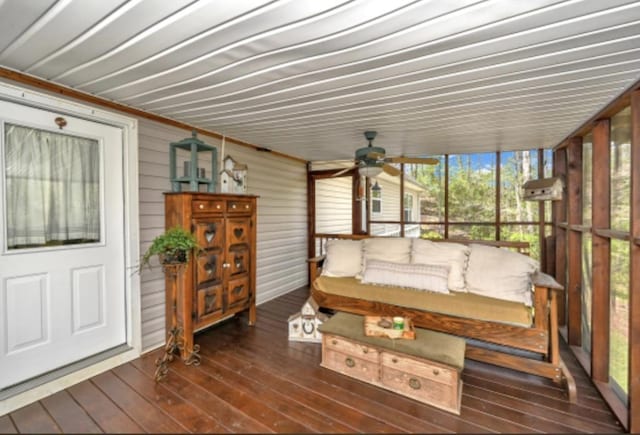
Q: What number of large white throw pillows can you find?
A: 4